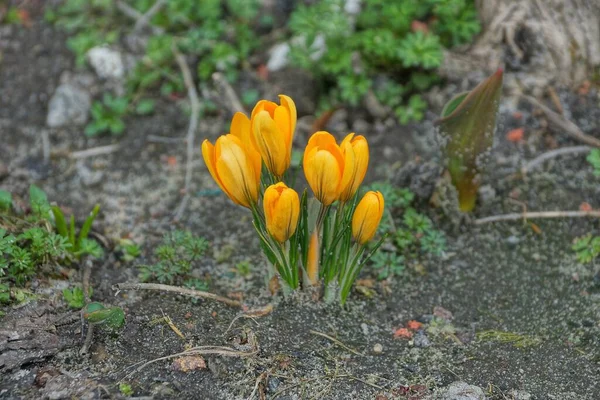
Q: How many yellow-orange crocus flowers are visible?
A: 6